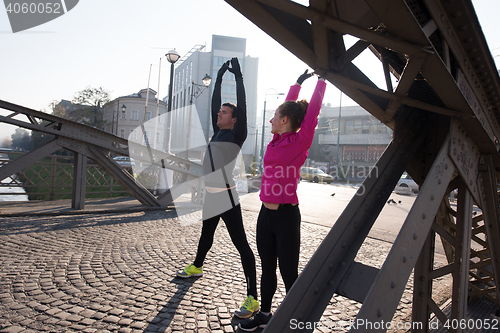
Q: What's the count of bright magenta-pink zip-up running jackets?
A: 1